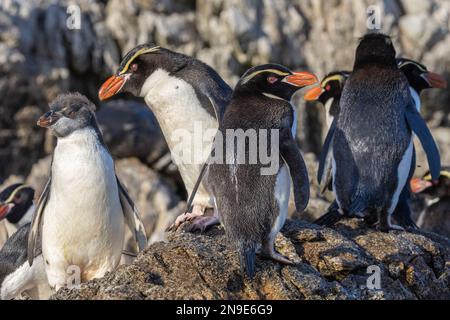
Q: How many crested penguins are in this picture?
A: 8